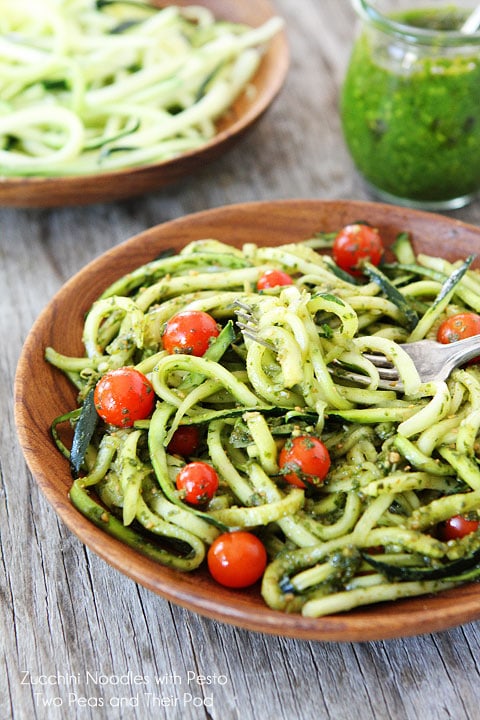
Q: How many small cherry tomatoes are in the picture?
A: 10